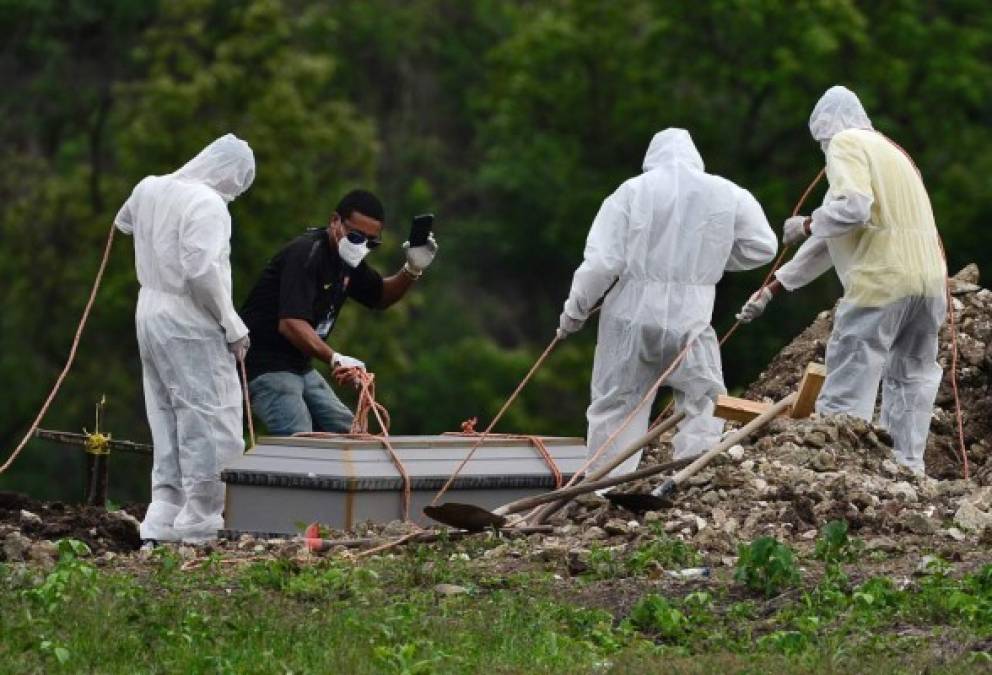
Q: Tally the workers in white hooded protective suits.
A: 3